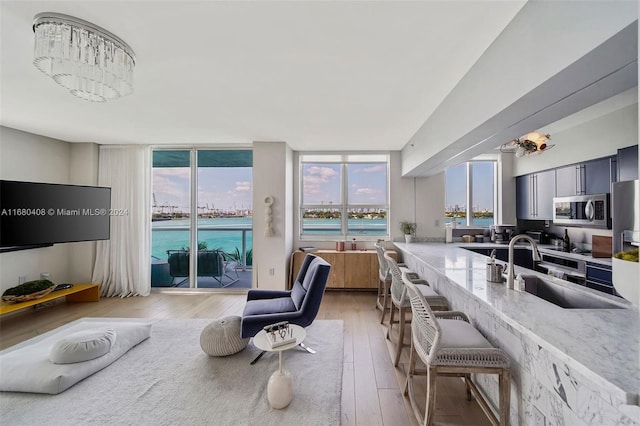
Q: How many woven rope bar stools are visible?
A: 3